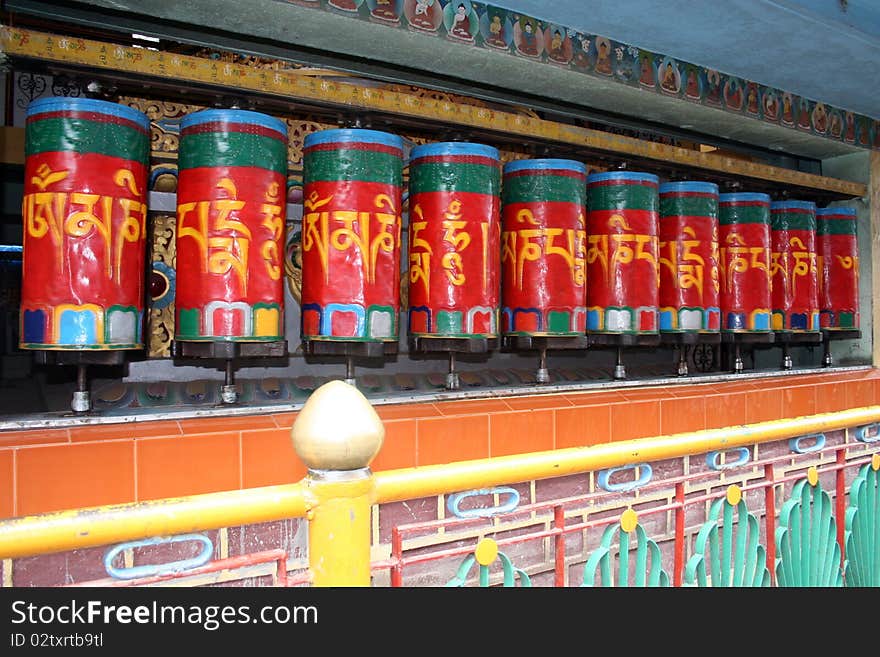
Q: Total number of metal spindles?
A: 10